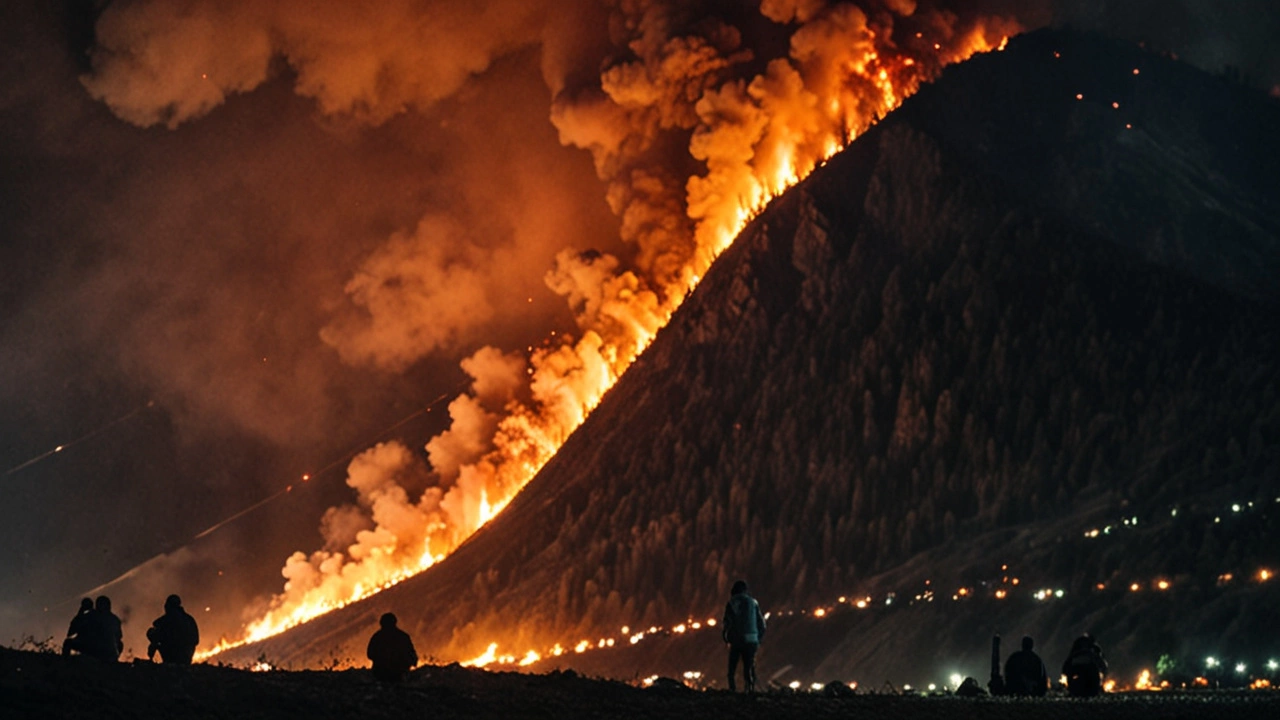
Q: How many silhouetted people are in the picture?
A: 7